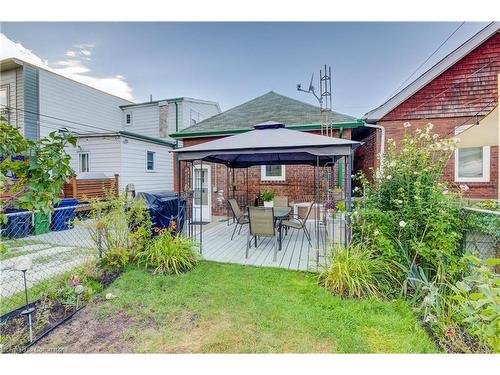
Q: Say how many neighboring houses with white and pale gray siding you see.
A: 2